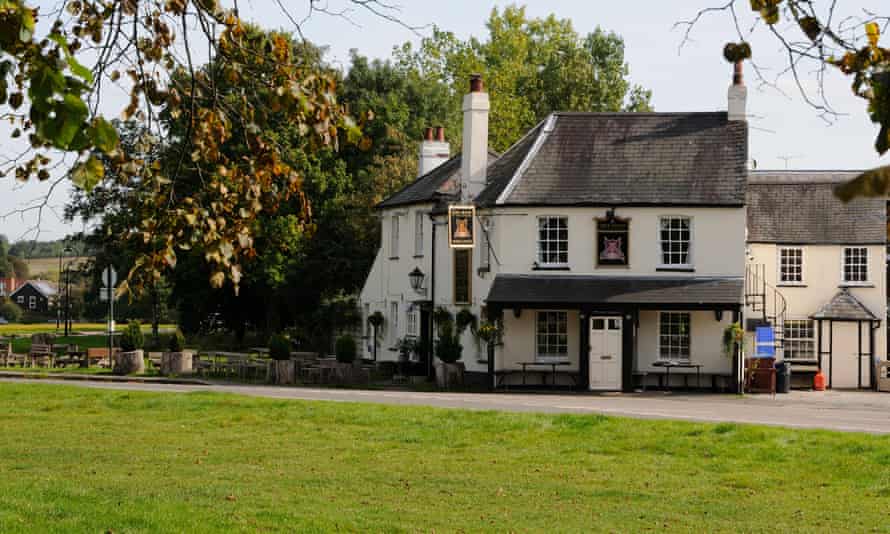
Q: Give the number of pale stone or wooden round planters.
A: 5